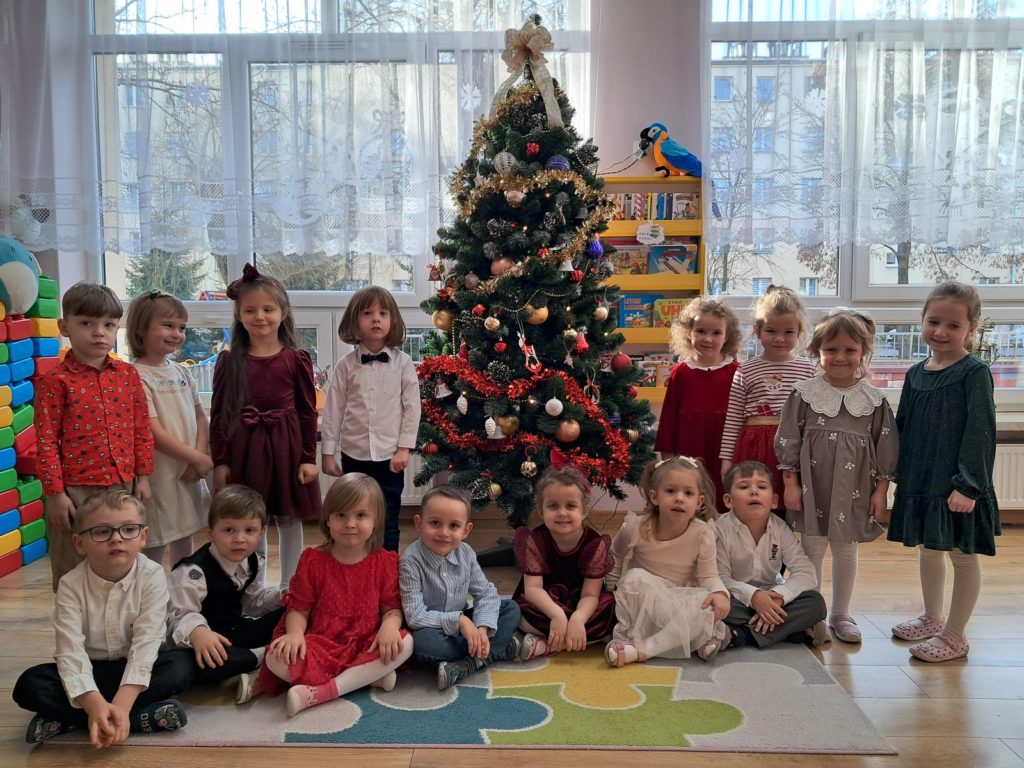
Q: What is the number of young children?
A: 15